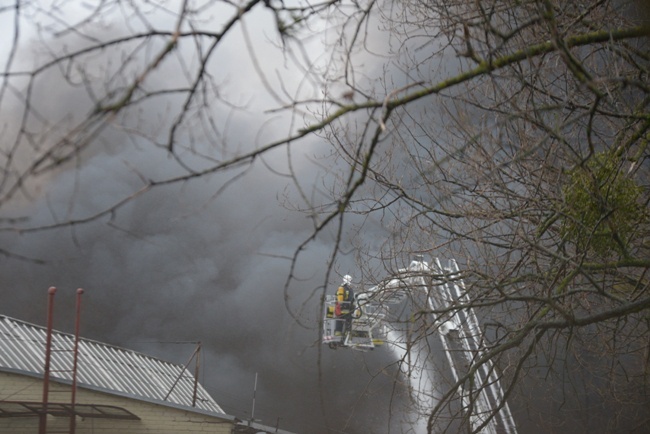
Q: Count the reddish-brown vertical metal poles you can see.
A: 2